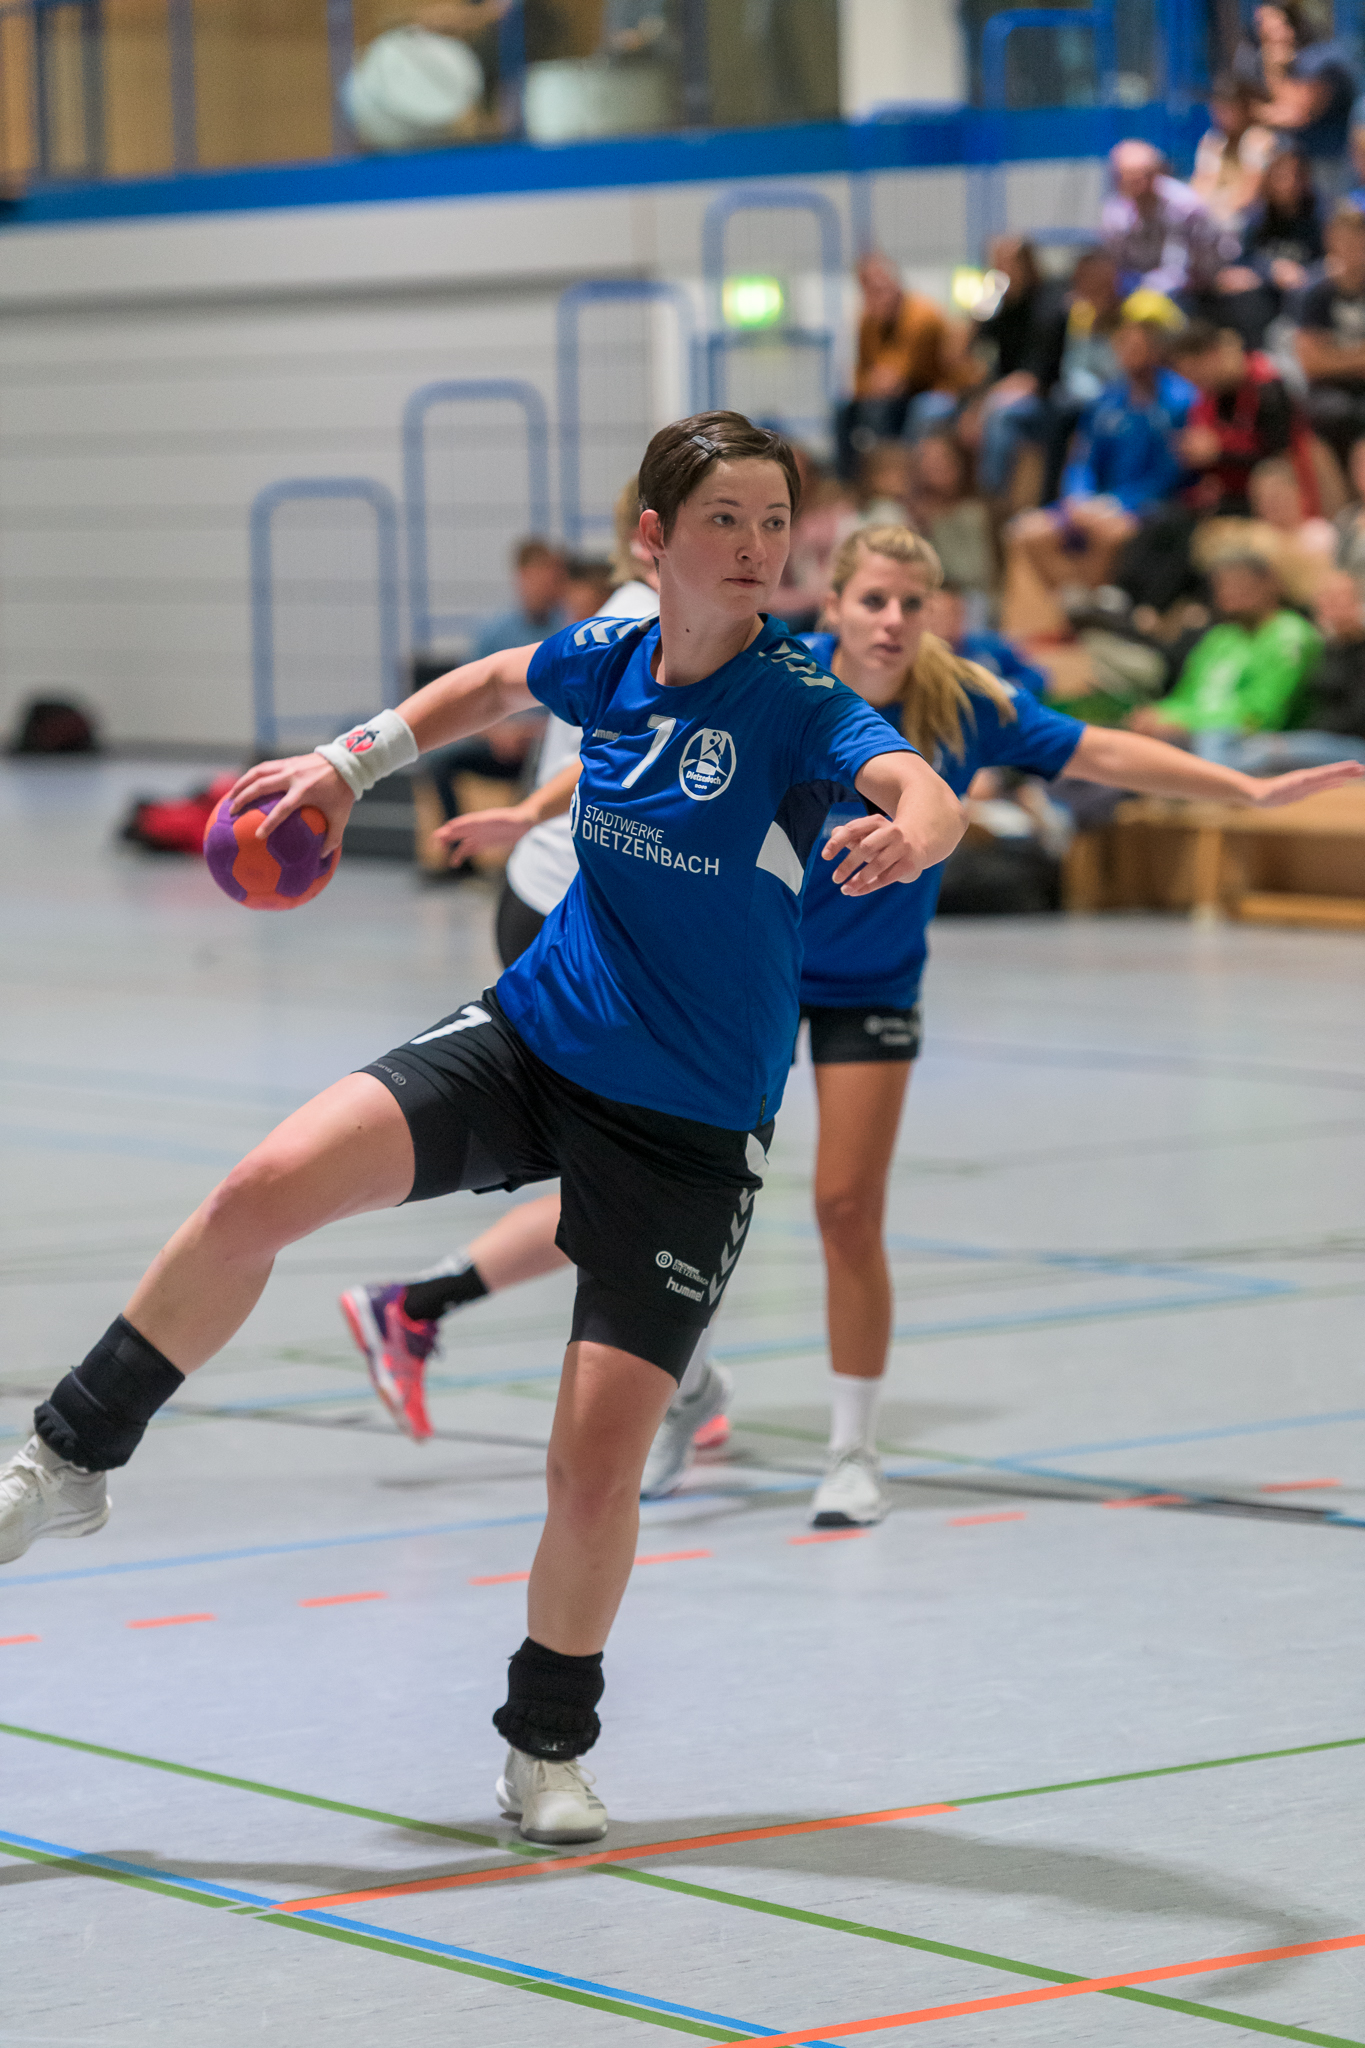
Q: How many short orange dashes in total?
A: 9